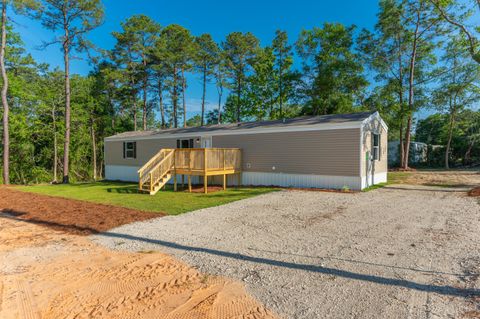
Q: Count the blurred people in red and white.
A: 0